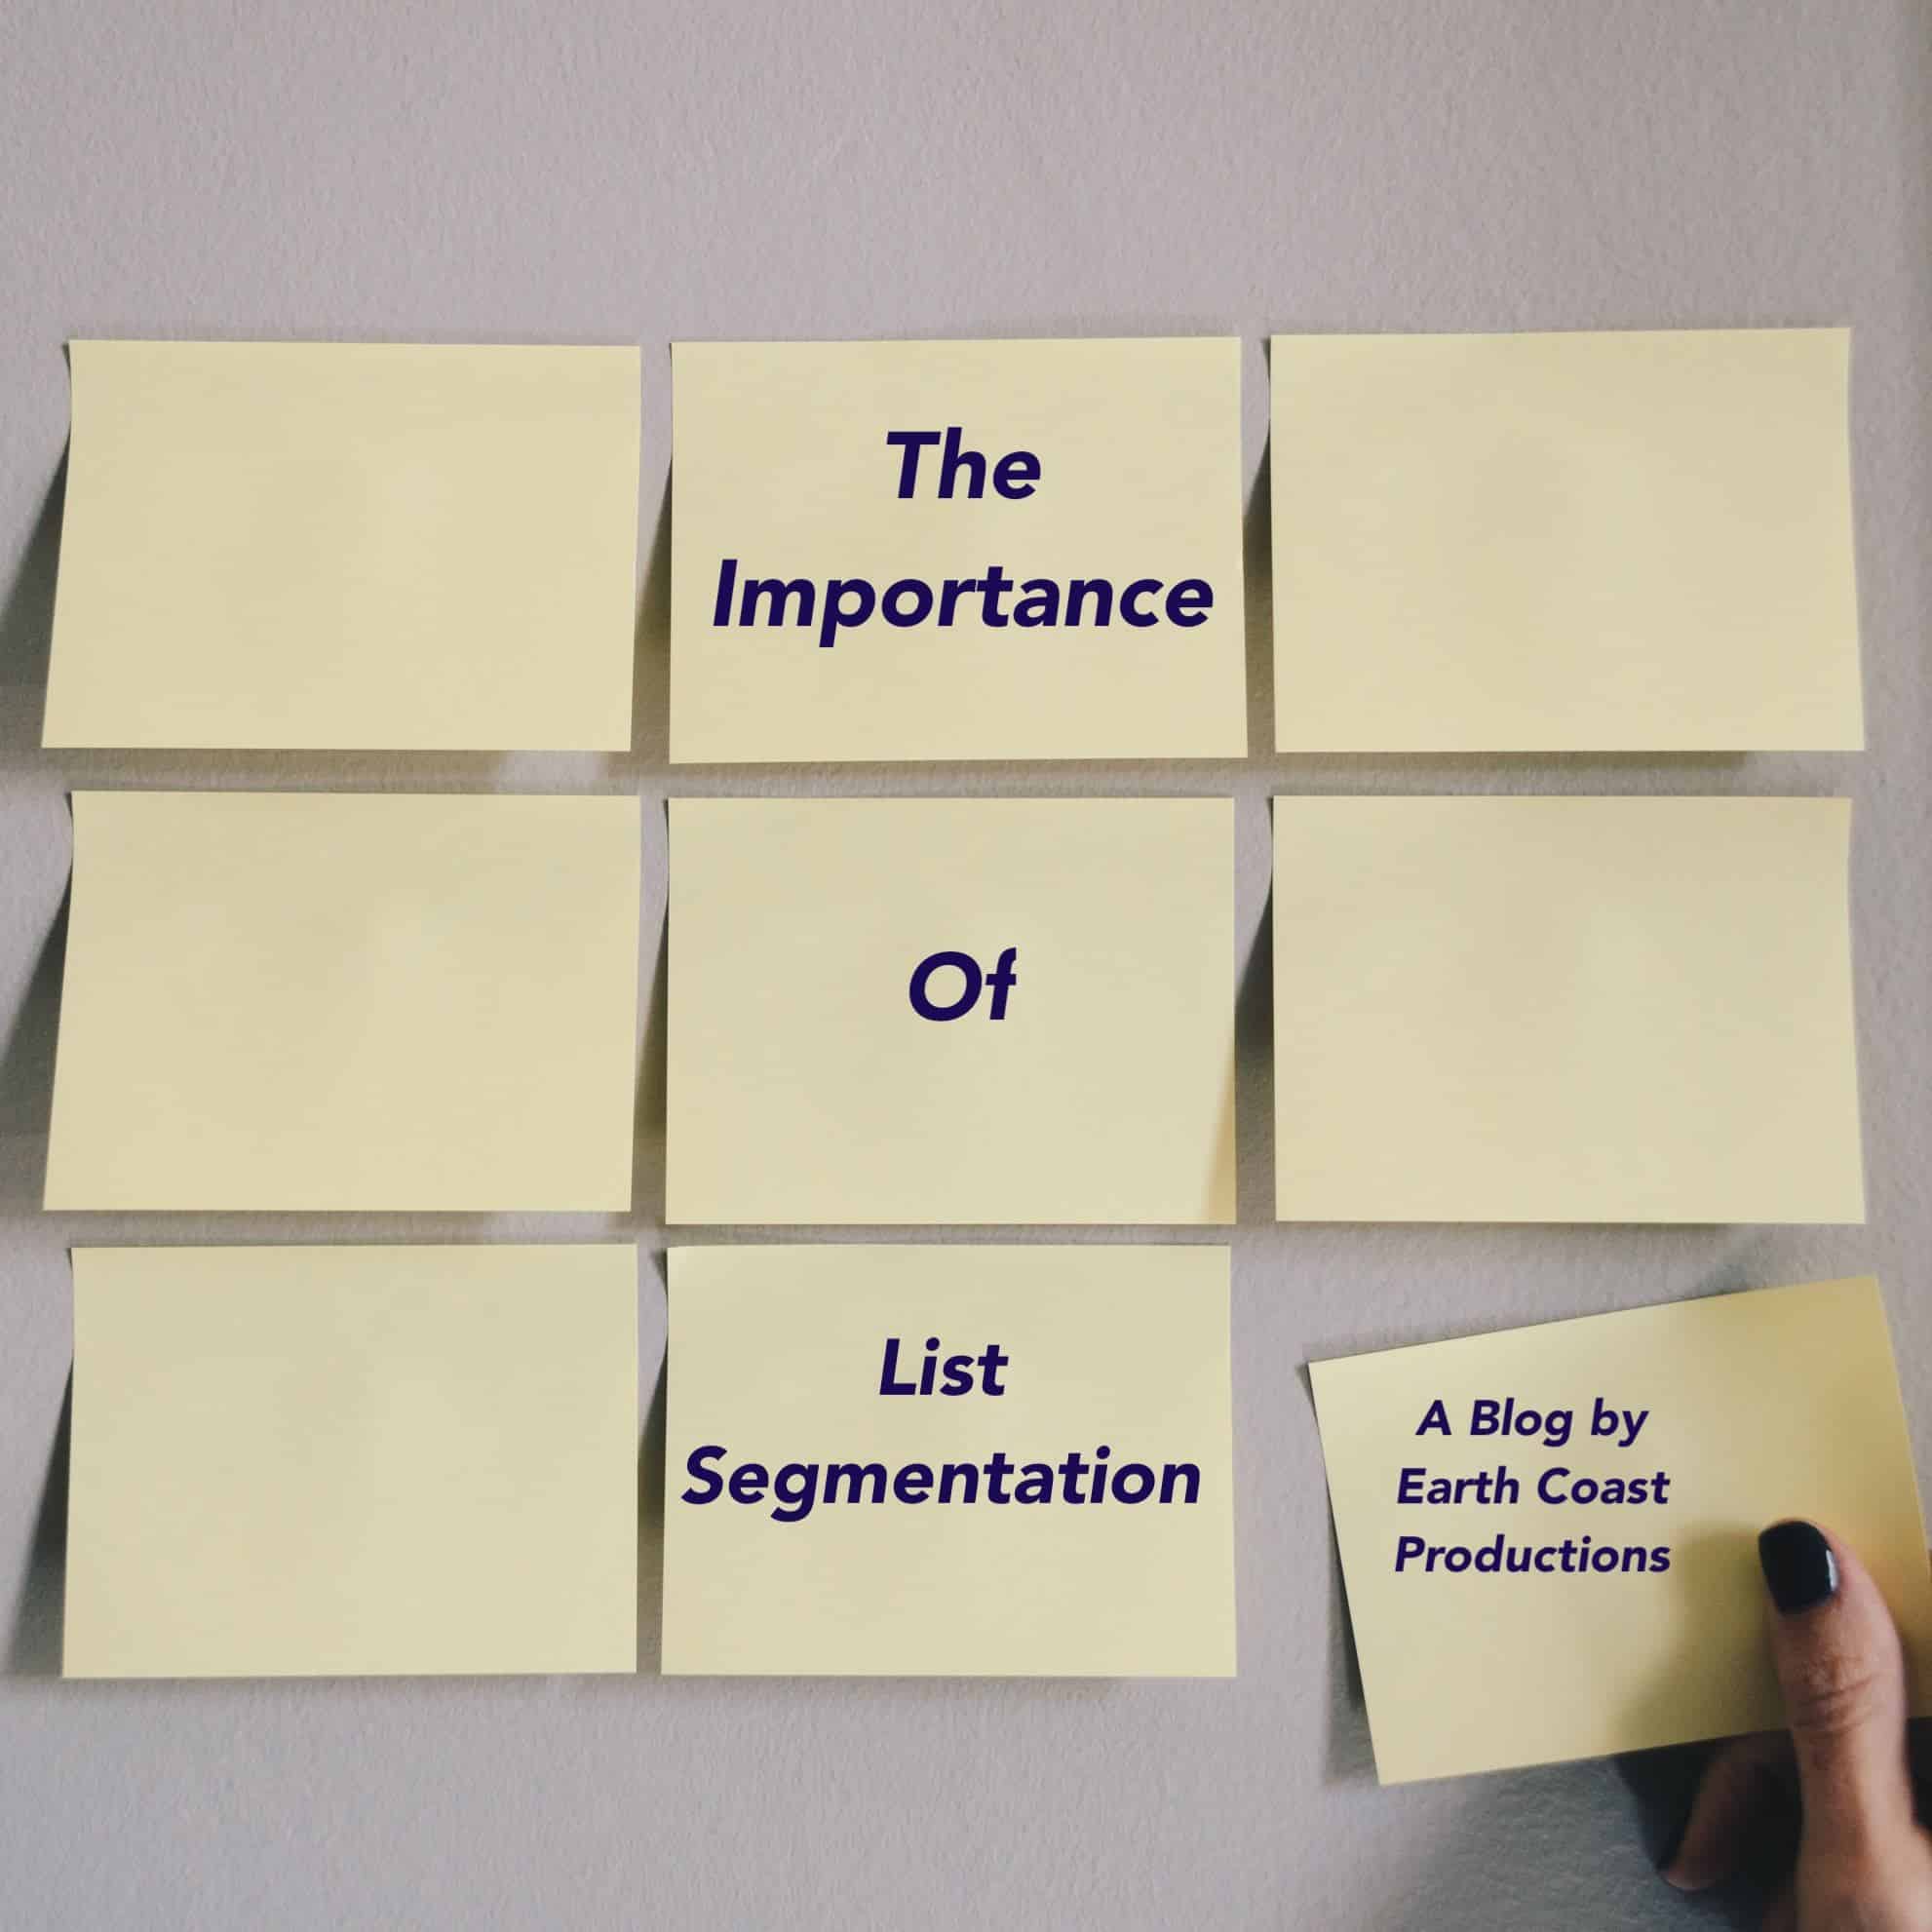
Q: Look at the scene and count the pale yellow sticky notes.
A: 9